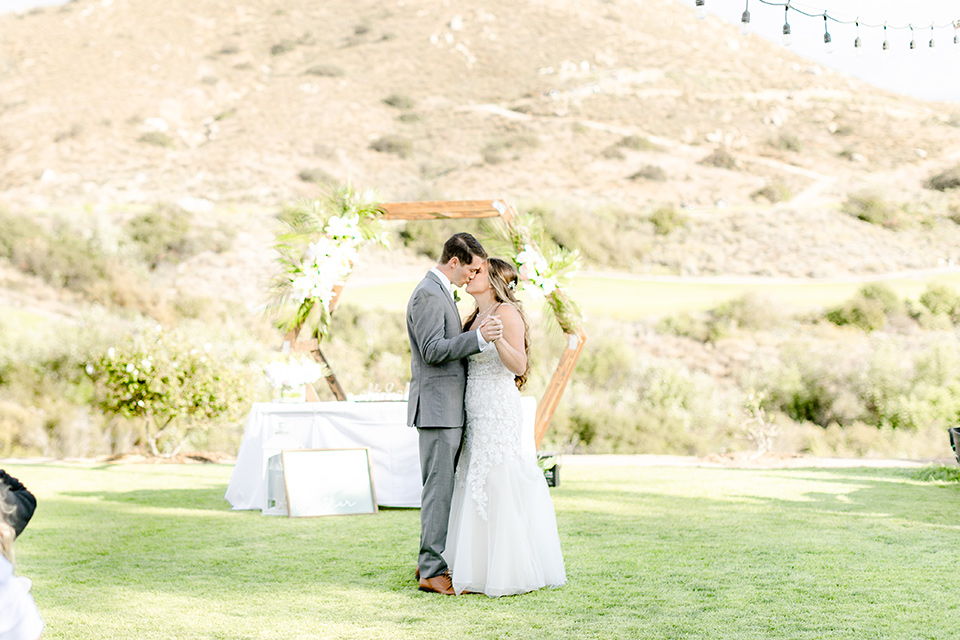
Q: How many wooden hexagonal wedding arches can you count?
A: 1